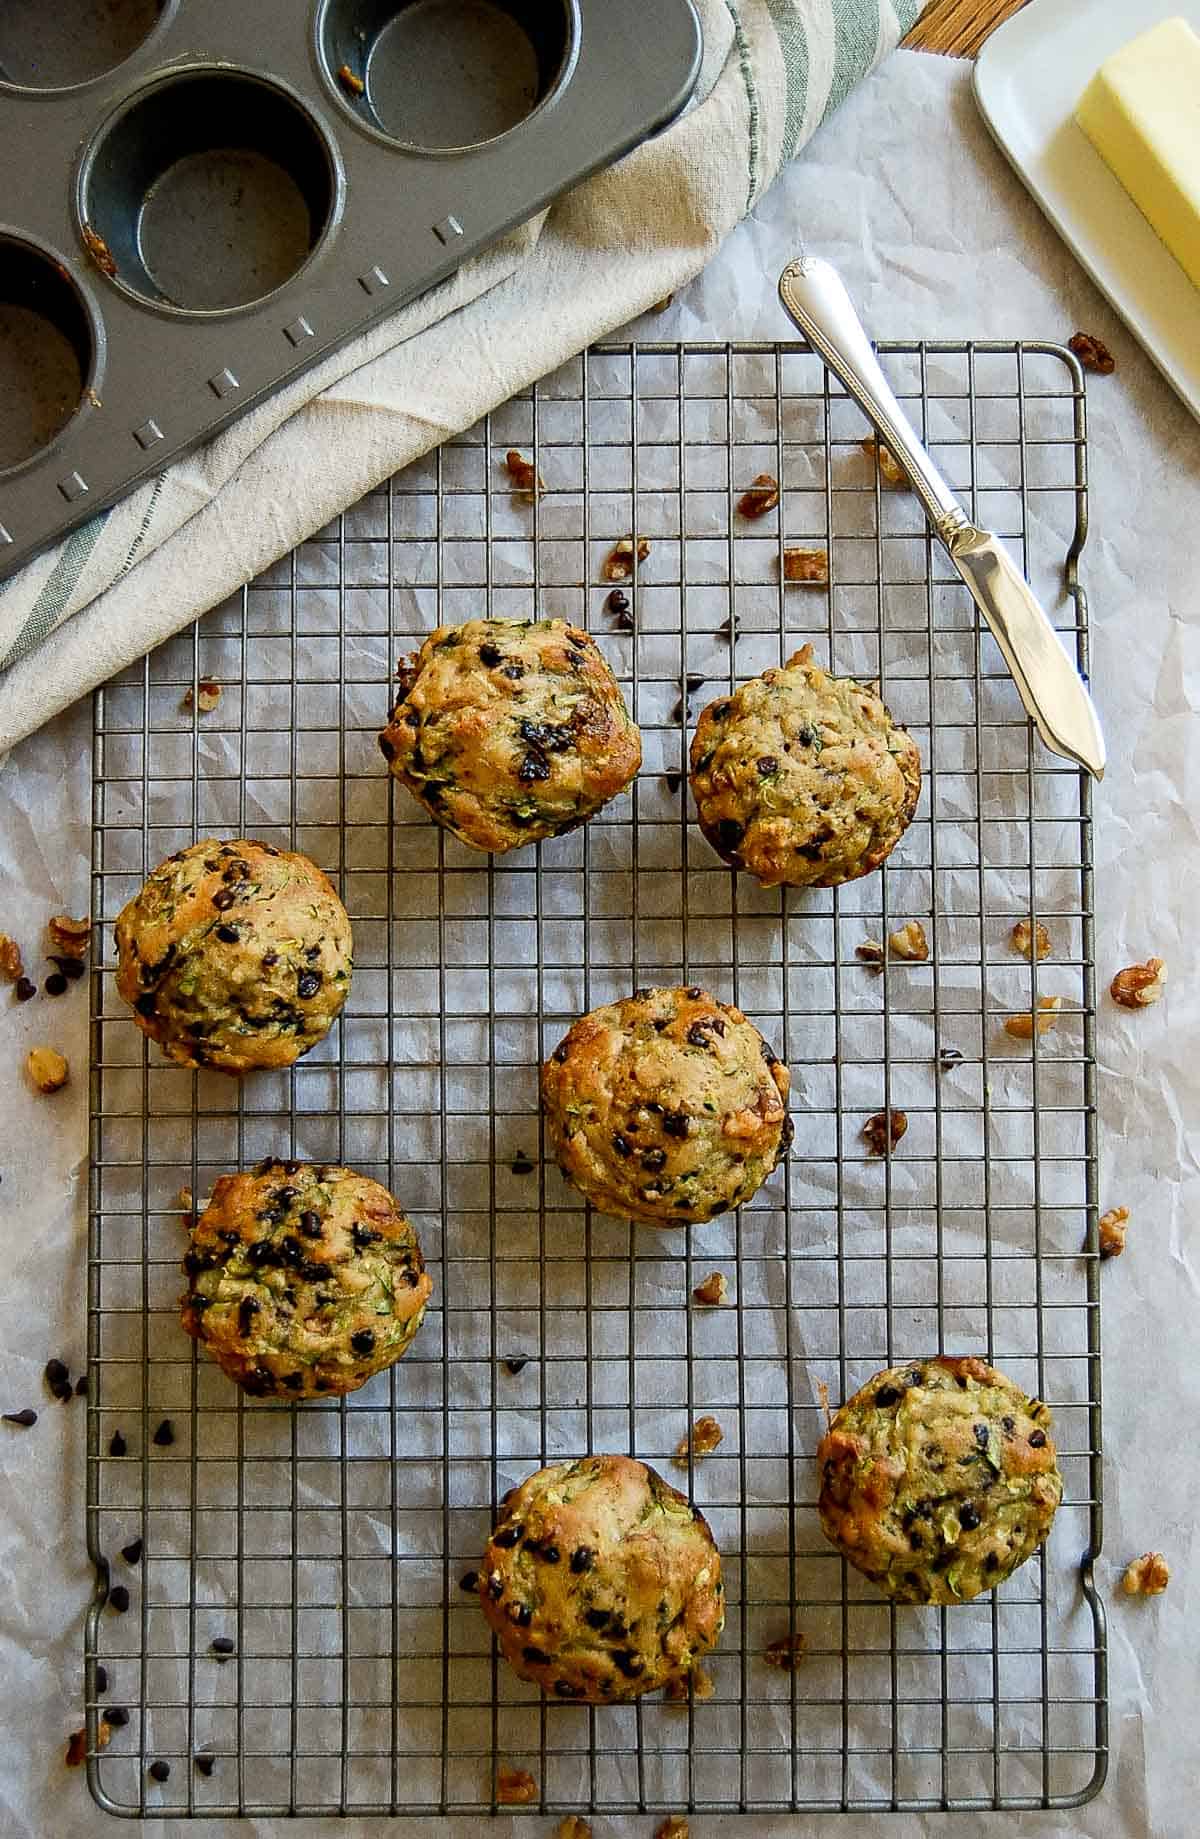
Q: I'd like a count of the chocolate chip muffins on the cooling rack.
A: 7